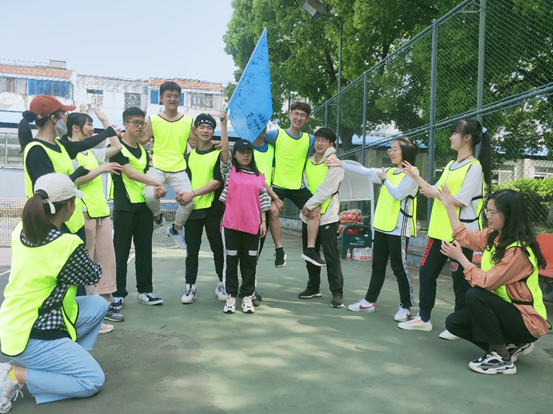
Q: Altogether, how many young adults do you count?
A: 13